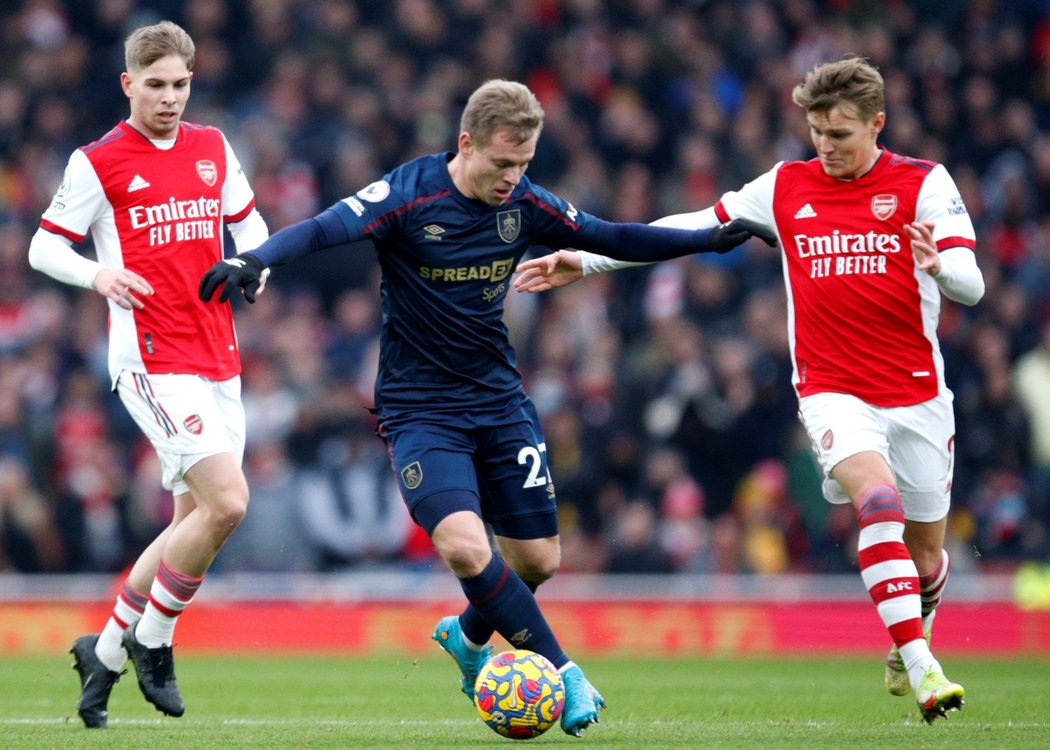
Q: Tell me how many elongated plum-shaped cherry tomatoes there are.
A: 0